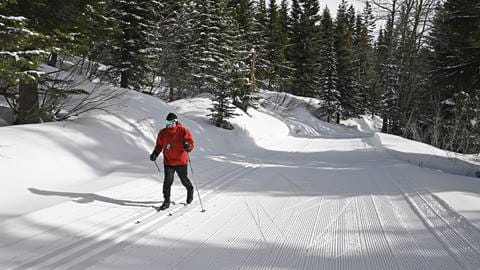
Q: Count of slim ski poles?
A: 2